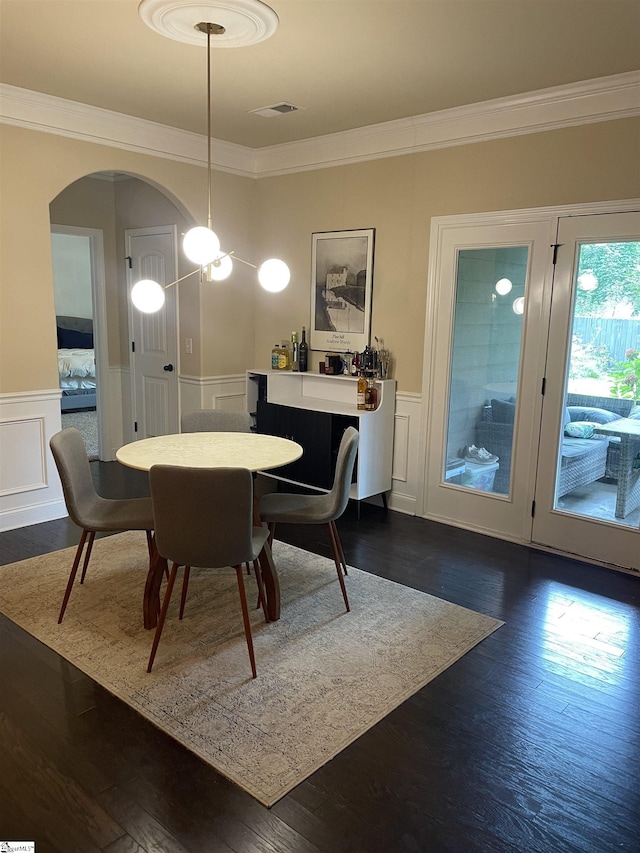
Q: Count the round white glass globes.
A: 4